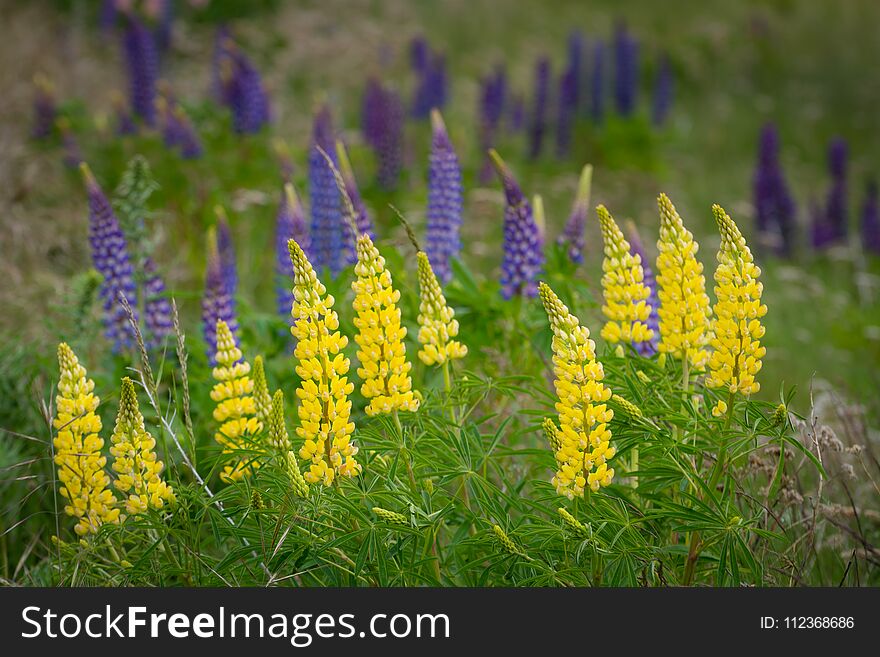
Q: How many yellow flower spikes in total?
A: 10